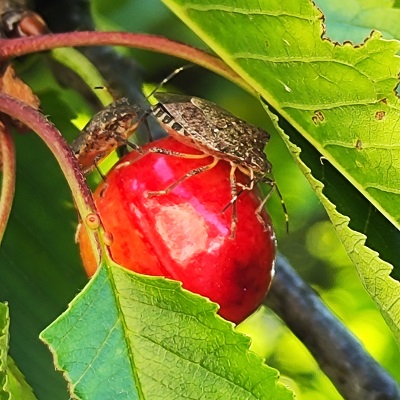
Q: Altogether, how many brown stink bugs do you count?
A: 2